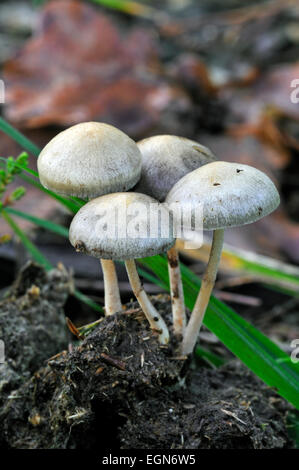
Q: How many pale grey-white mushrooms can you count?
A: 4